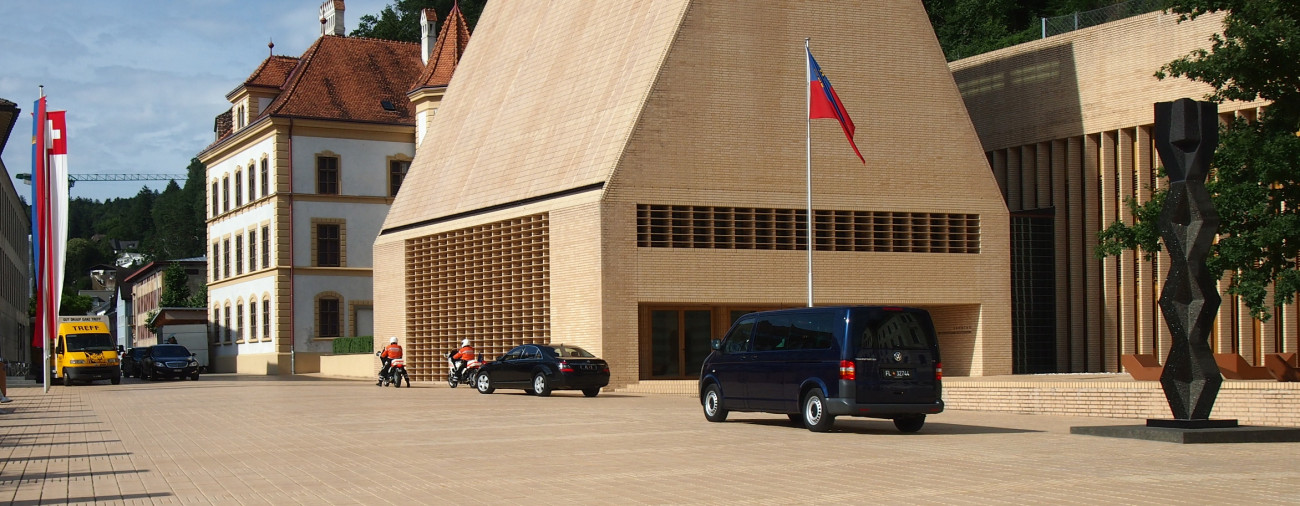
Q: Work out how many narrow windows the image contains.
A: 15